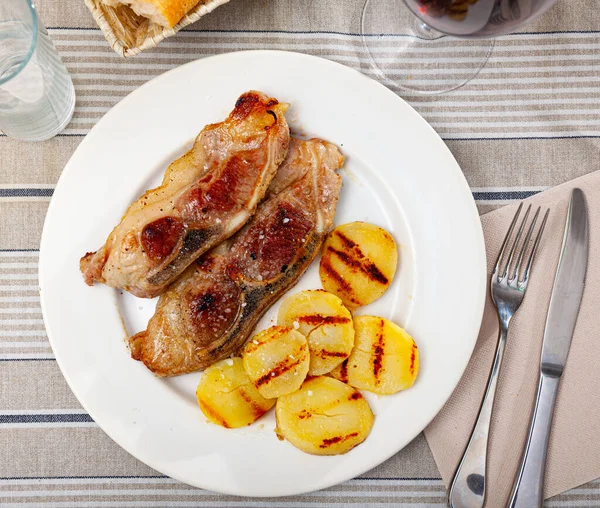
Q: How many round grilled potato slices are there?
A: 6